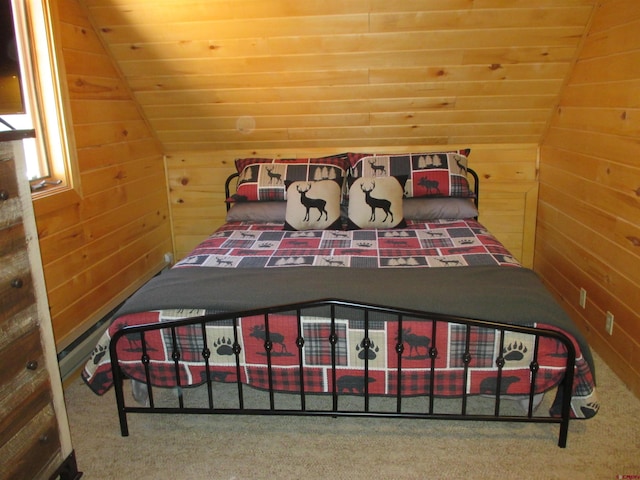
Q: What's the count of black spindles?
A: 13